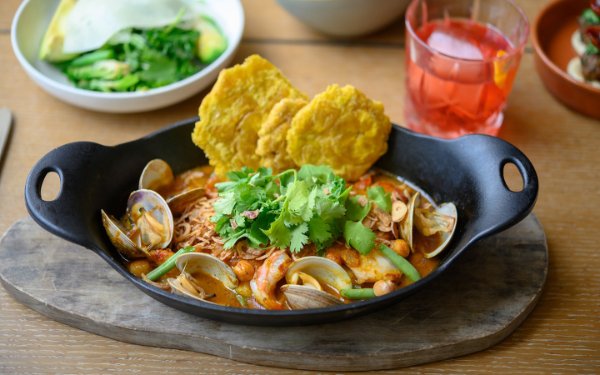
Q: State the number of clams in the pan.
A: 5